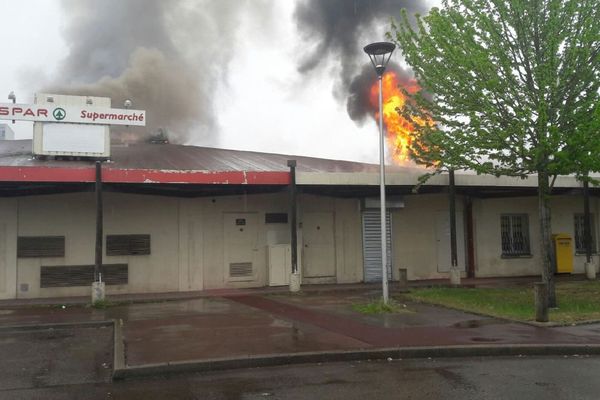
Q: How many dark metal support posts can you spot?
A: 4